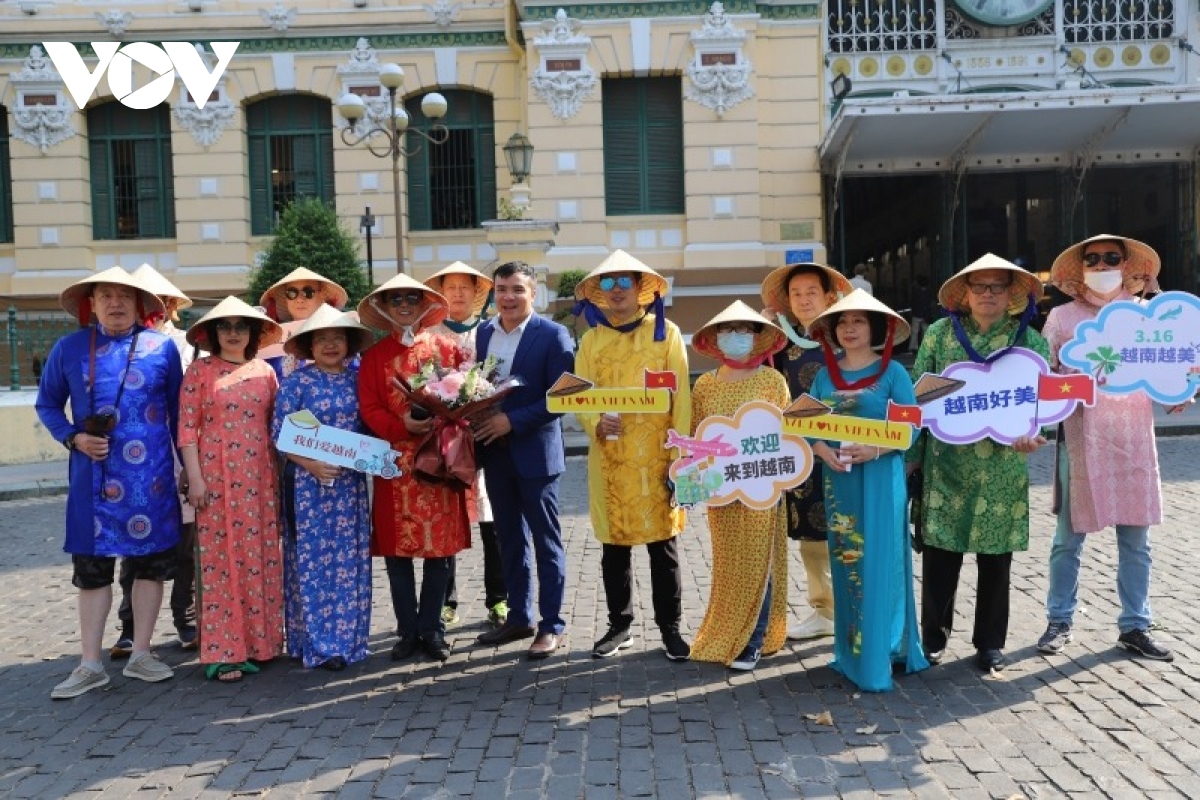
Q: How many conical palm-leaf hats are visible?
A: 13